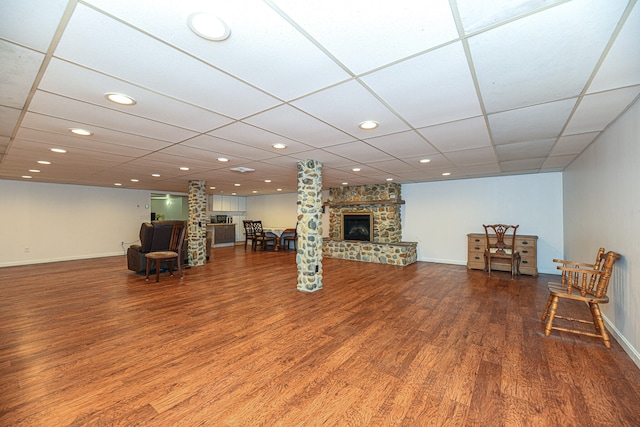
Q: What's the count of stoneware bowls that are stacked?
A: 0